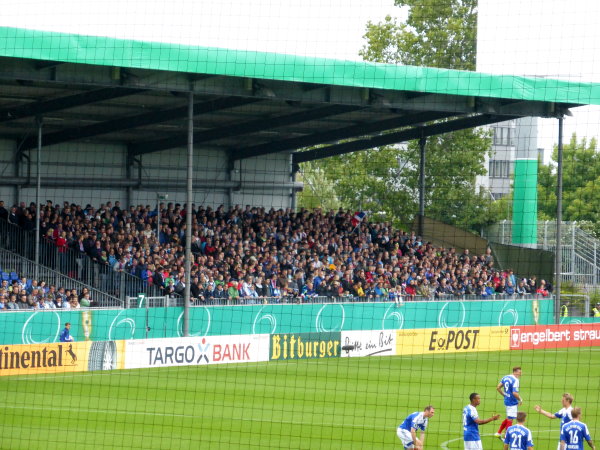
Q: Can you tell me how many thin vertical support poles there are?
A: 4